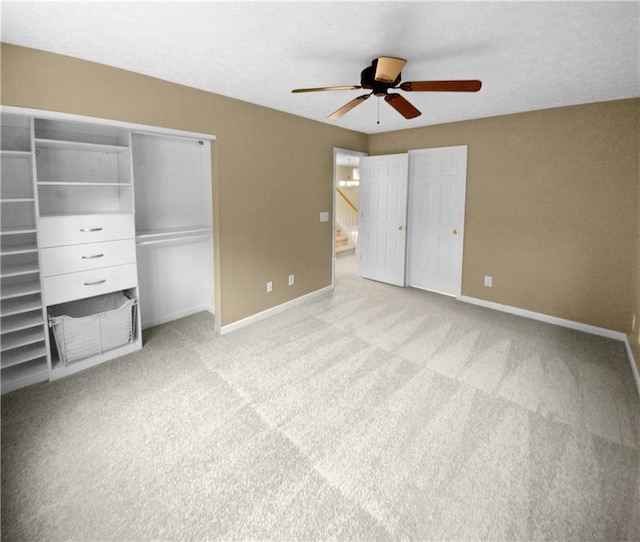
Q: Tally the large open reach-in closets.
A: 1